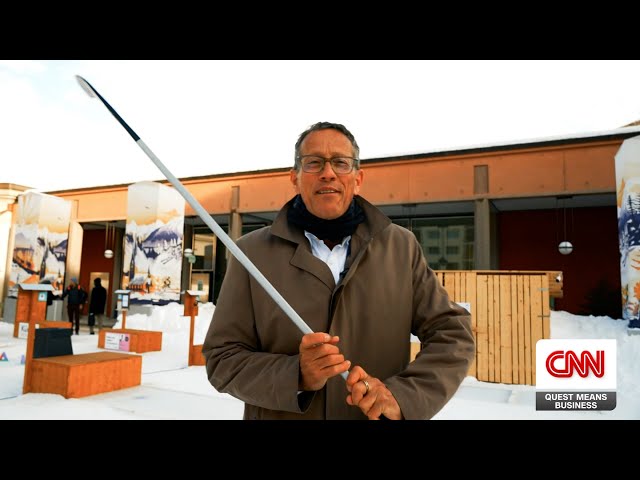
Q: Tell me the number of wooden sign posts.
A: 3